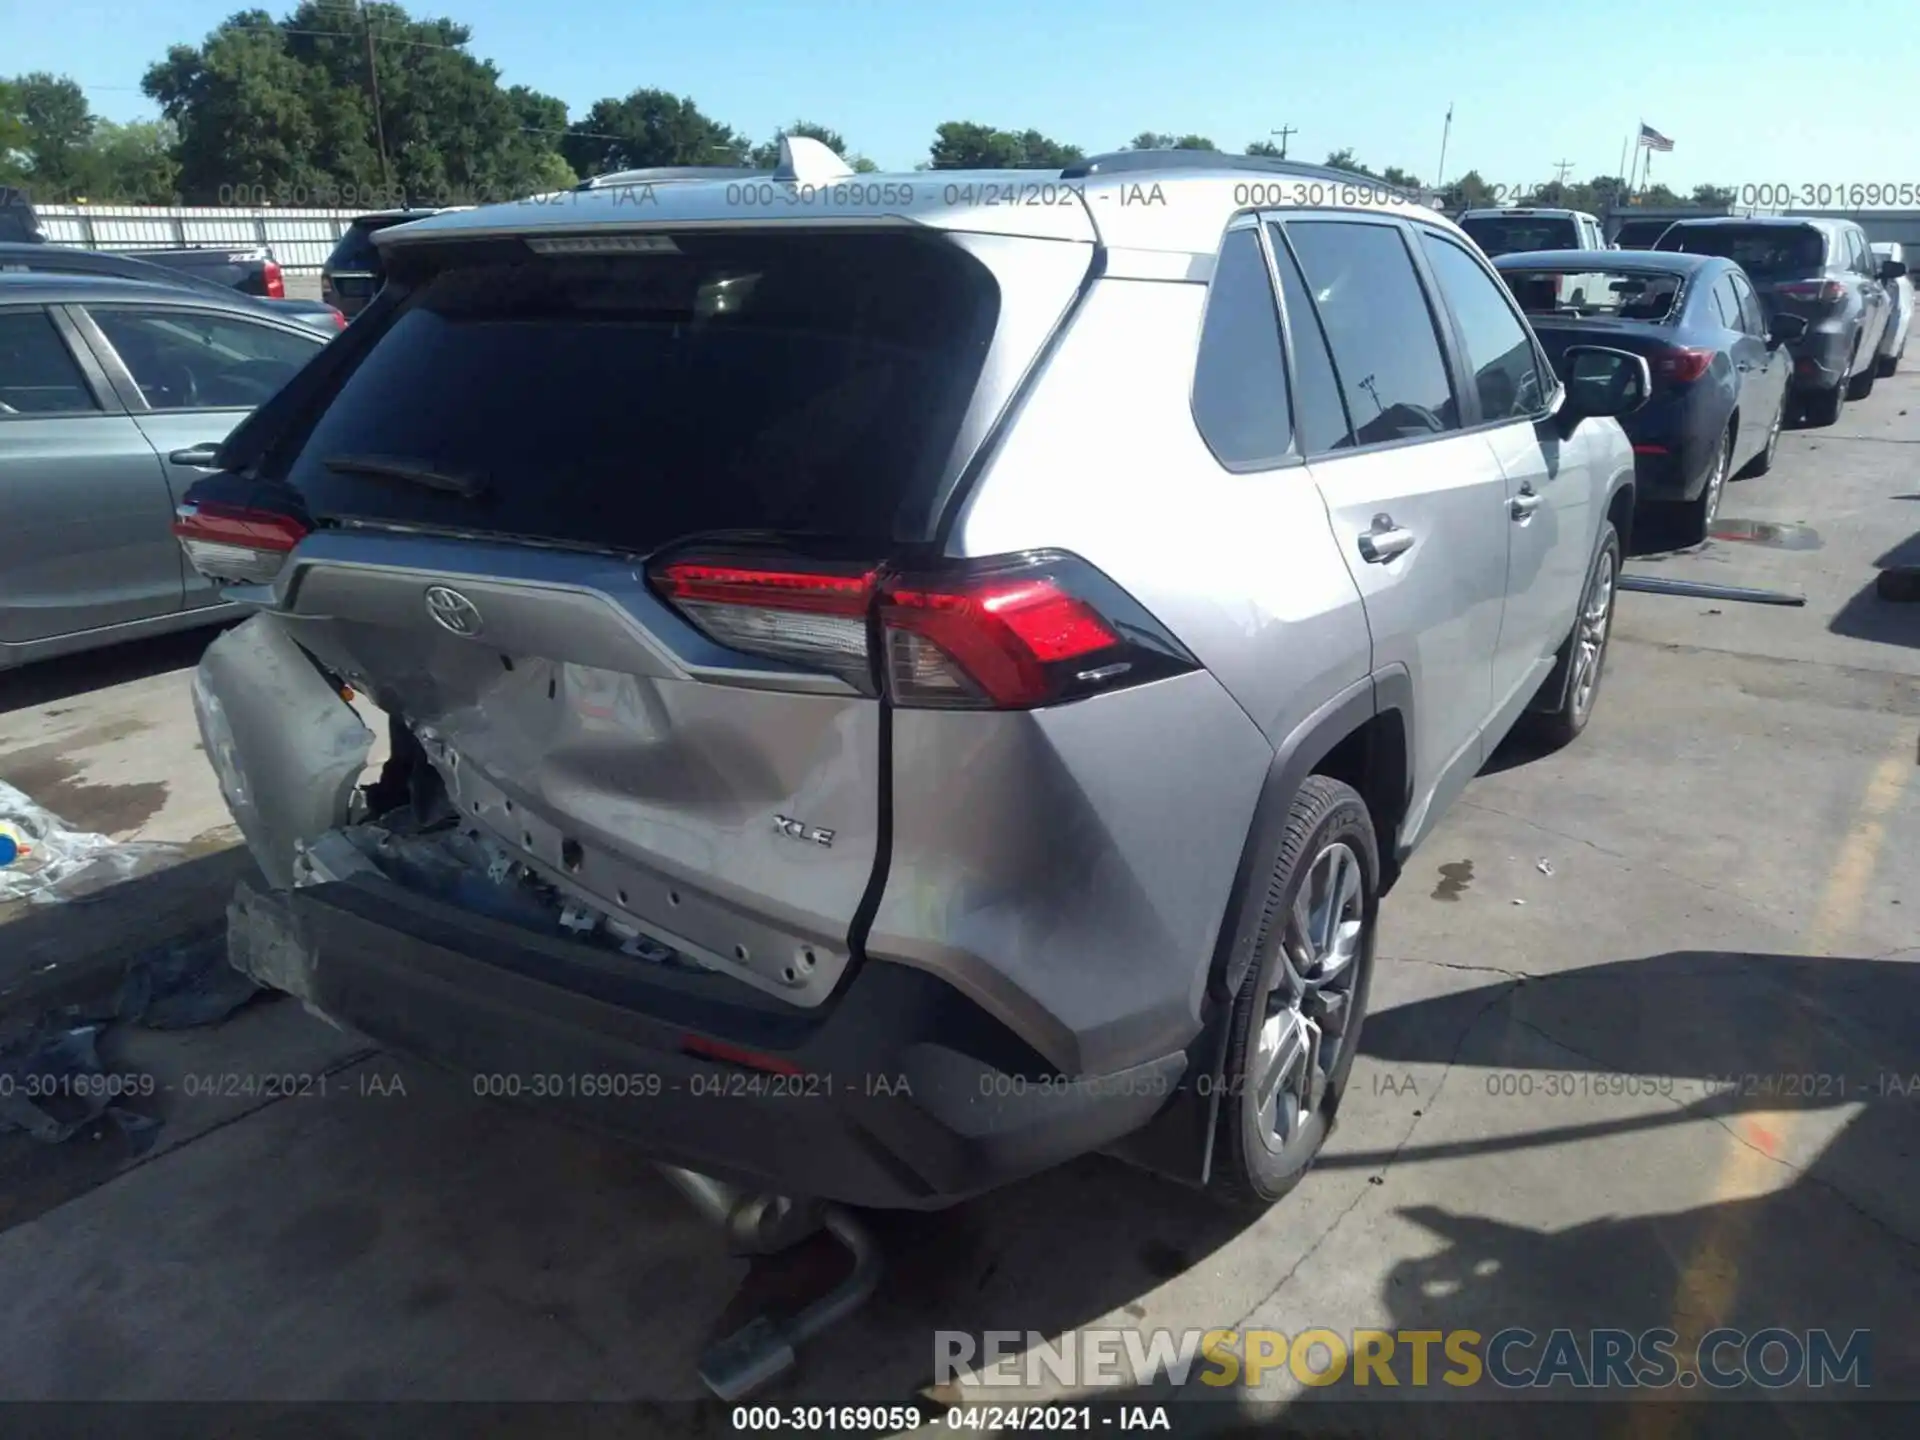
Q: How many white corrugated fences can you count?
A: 1